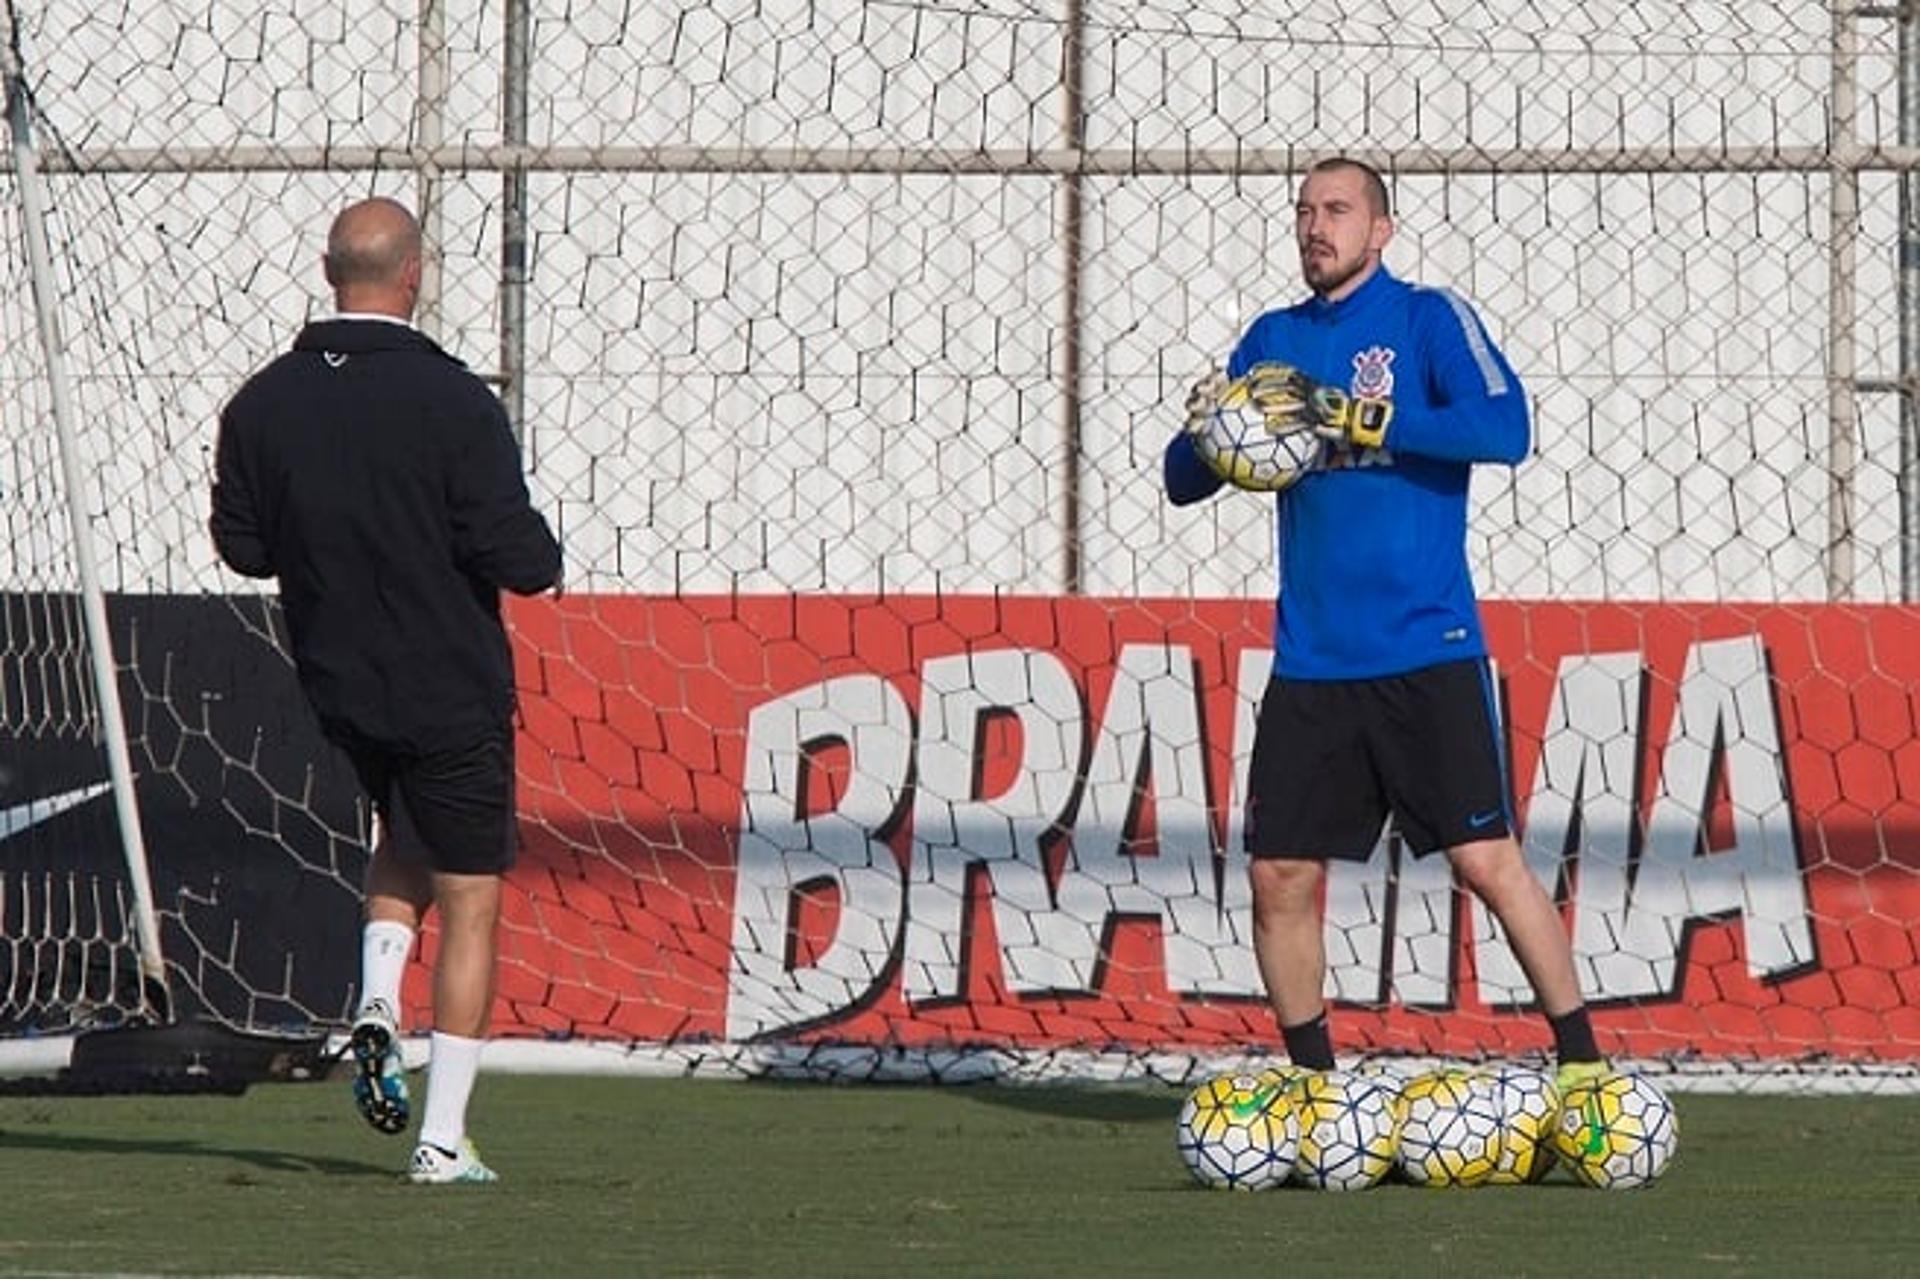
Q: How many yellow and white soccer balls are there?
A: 6